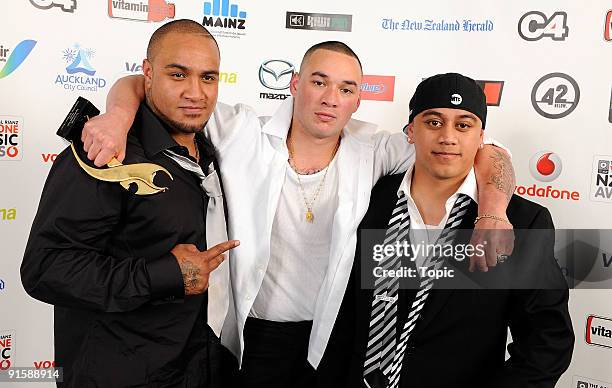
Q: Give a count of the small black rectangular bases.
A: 1